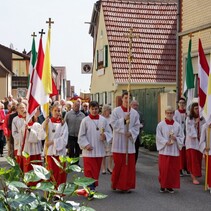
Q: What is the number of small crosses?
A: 4